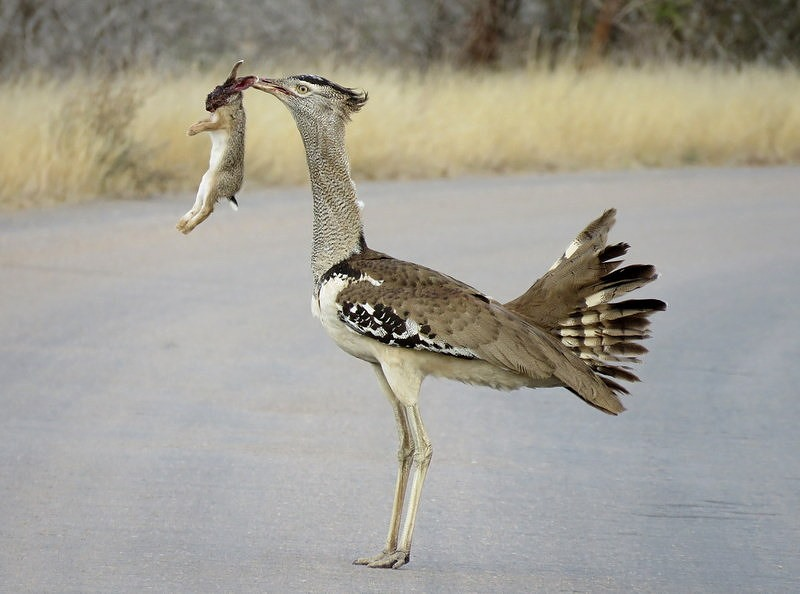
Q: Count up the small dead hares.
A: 1